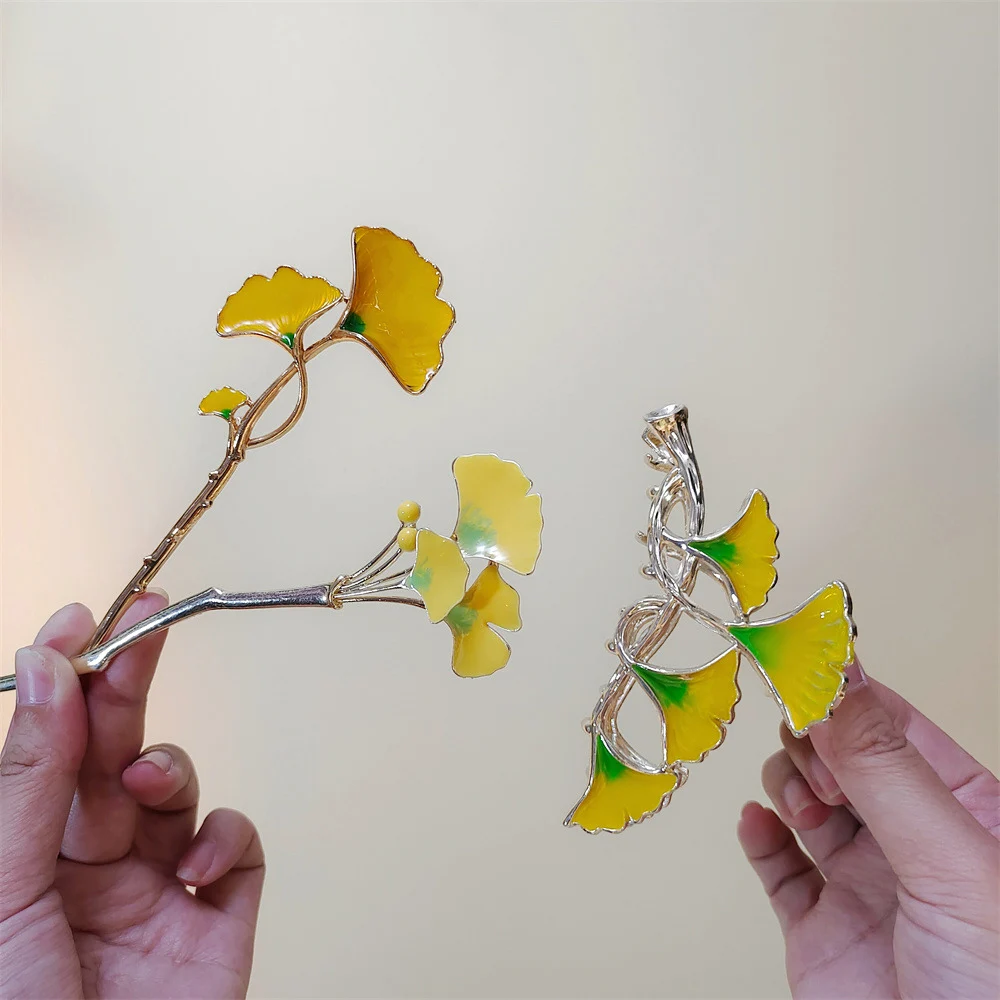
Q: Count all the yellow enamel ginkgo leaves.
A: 10